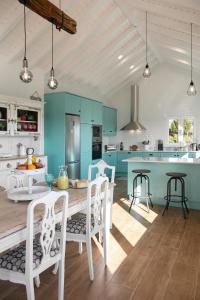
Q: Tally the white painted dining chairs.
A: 4